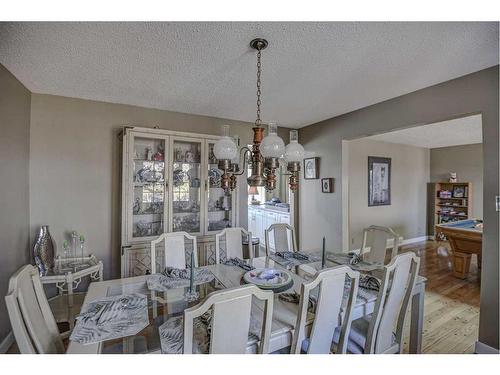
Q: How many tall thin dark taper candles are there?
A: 2